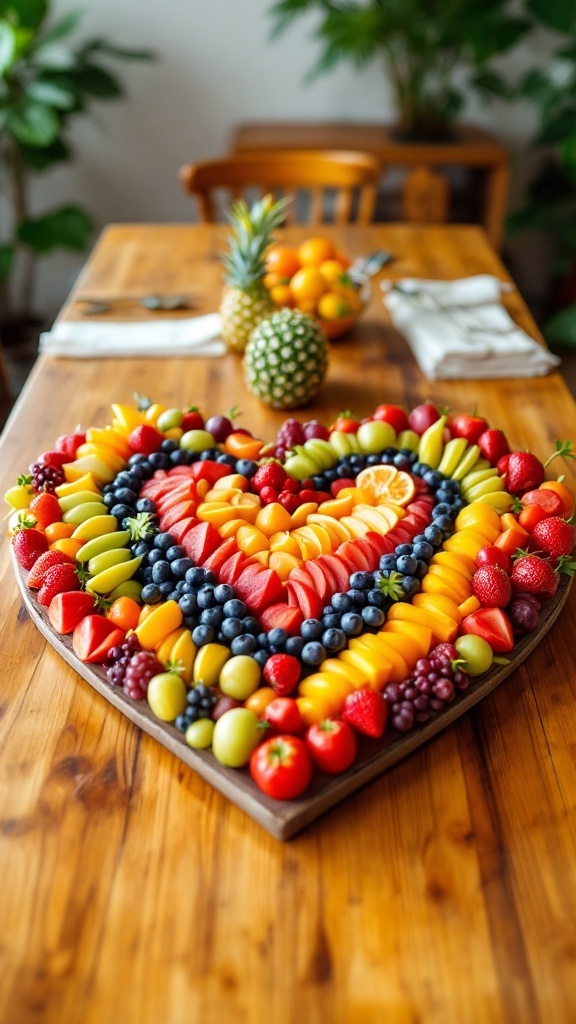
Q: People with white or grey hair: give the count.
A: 0